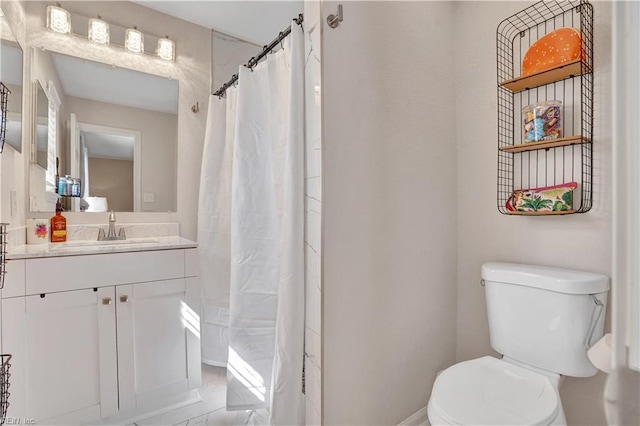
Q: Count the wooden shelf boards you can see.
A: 3